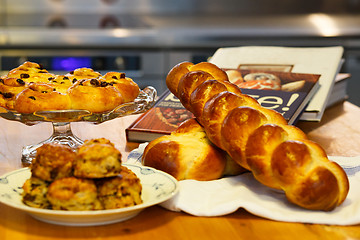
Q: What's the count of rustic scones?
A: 5